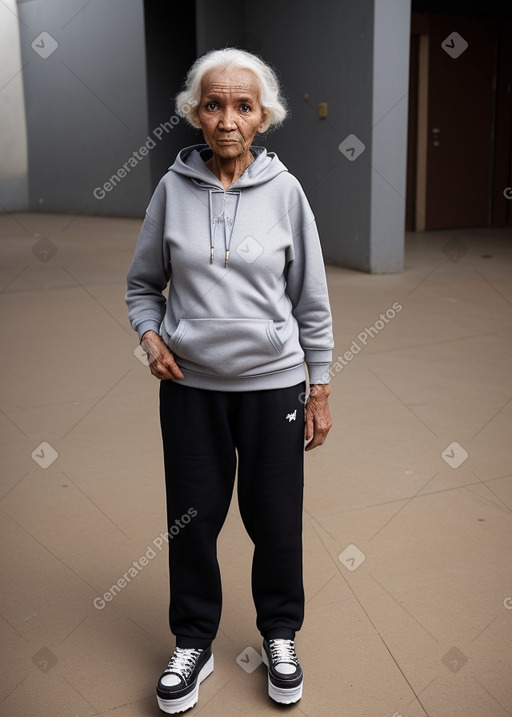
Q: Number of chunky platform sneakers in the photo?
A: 2